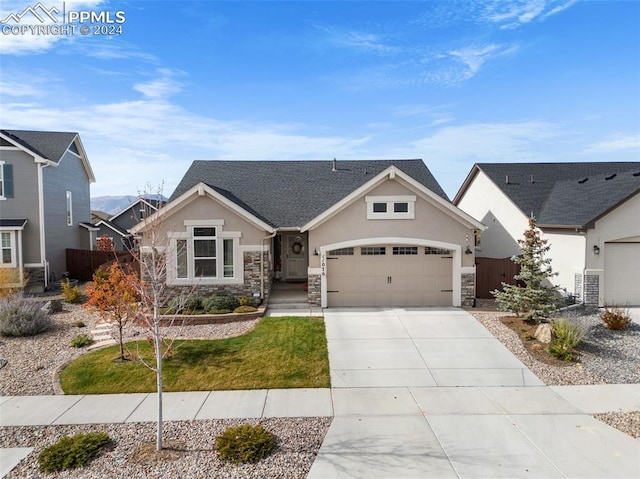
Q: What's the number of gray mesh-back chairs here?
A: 0